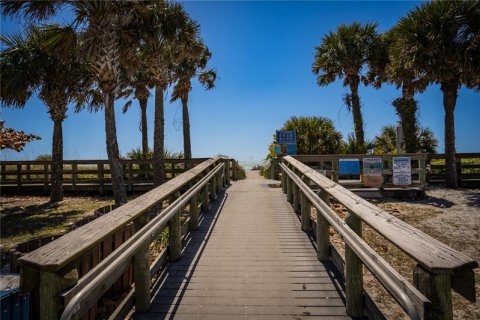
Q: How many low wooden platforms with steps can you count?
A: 1